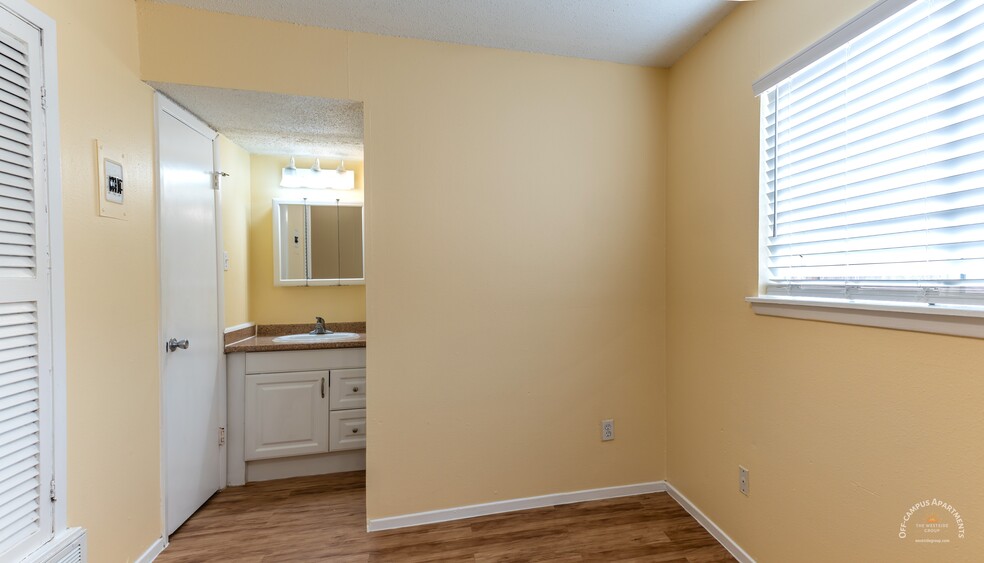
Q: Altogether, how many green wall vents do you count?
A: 0